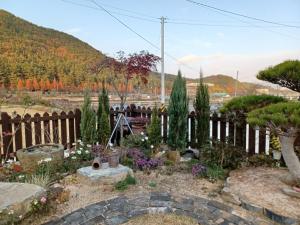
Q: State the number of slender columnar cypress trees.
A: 5